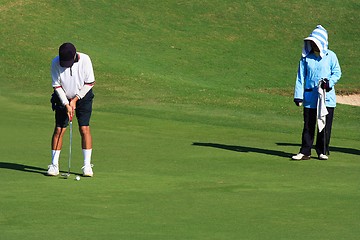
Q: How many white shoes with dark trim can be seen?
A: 2